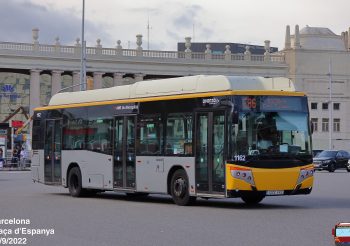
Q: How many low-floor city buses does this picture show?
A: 1